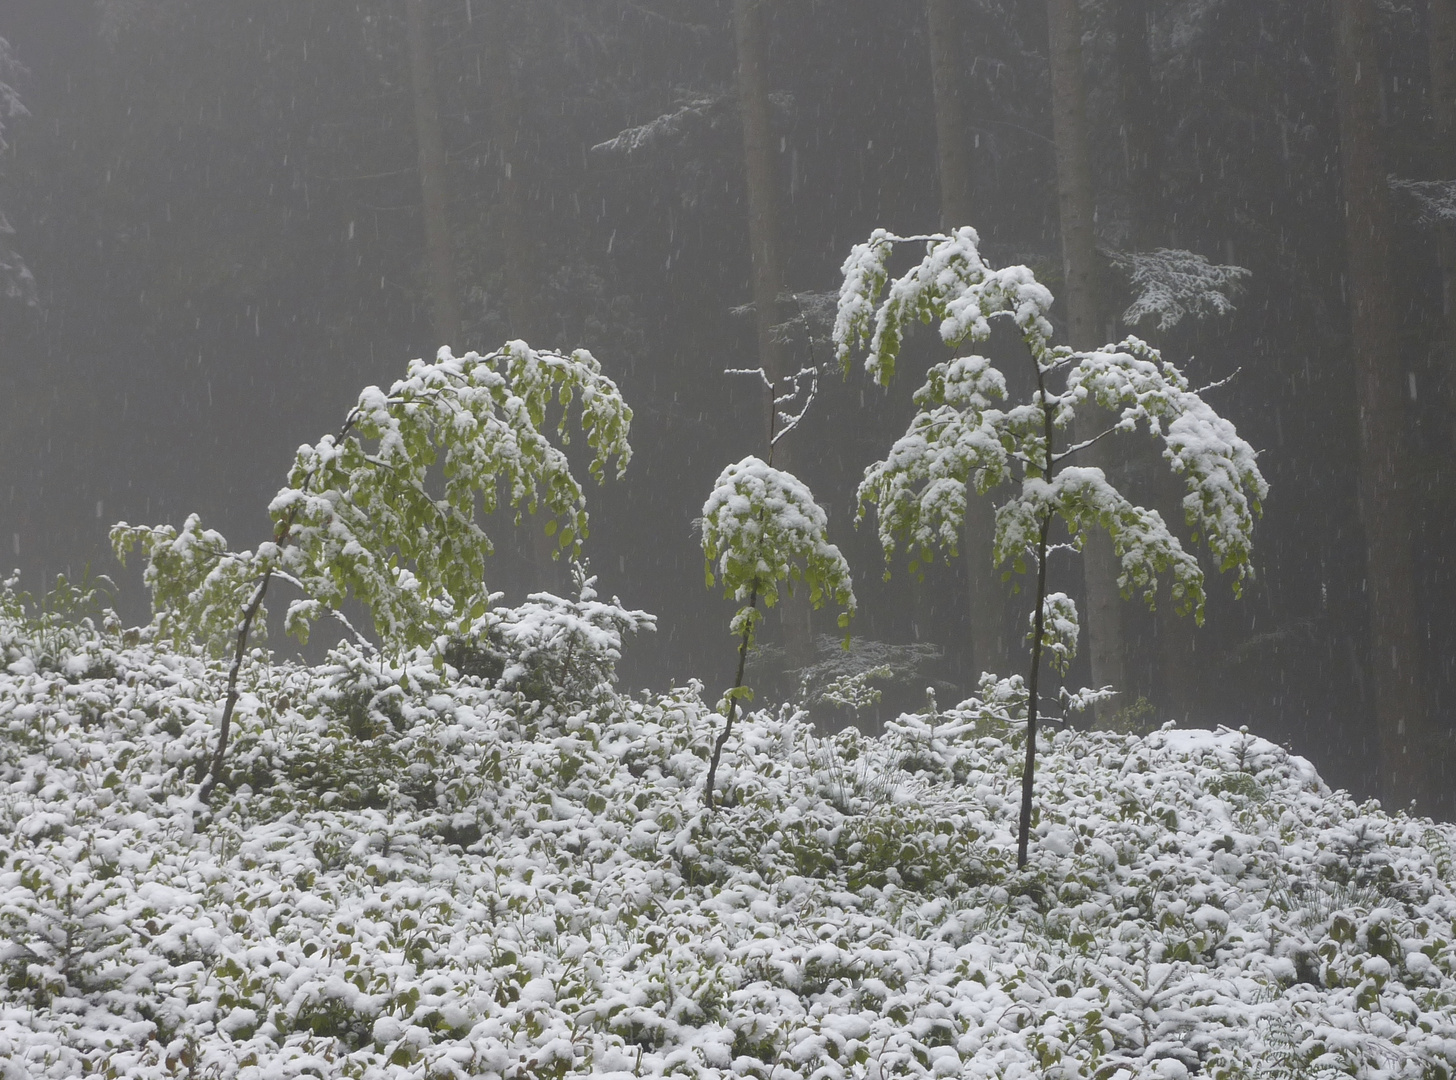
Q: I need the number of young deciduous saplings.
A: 3